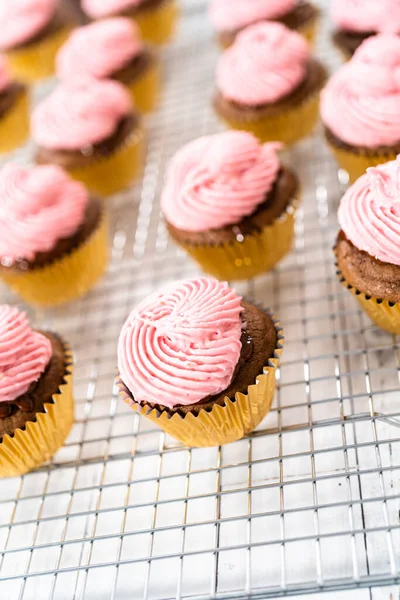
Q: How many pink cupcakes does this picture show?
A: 14